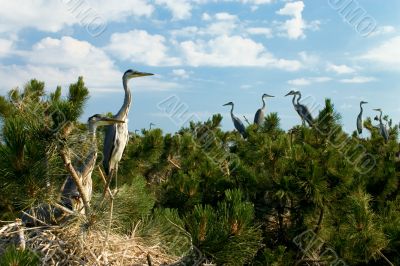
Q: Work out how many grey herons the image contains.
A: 8